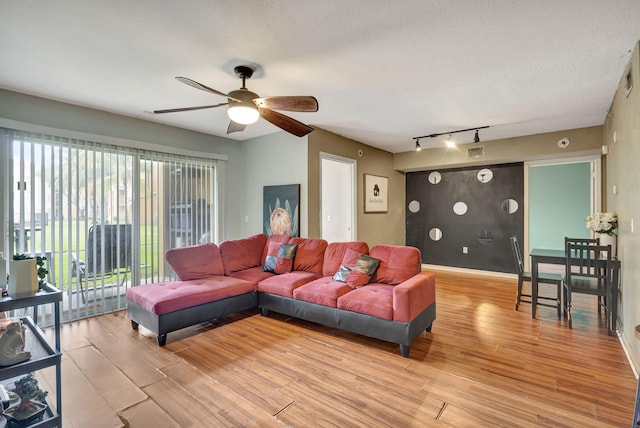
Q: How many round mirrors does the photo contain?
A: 7